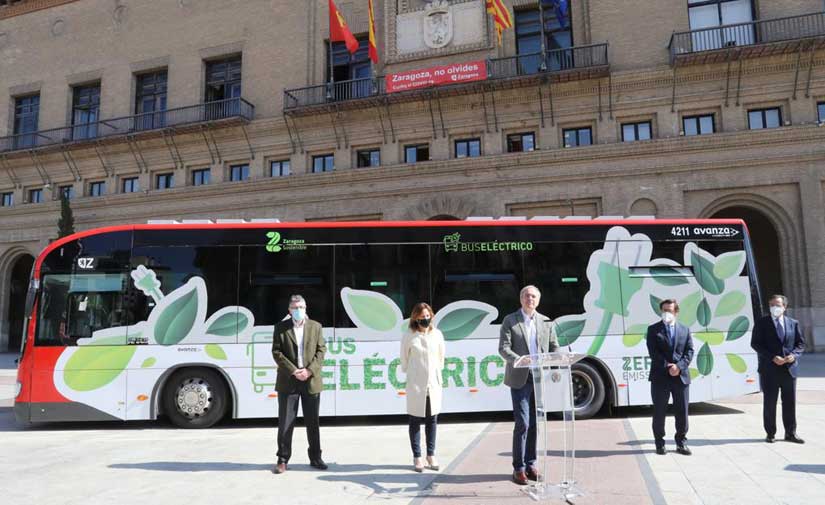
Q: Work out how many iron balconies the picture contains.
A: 3